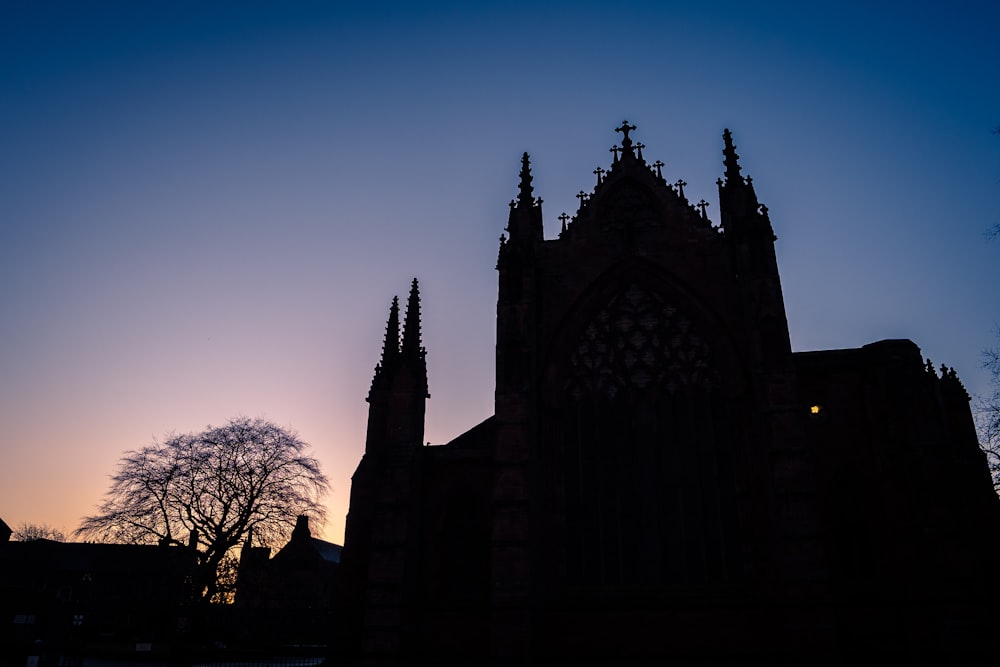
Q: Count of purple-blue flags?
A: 0